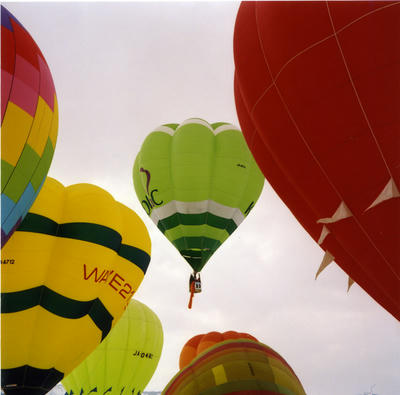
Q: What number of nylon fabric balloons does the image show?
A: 7